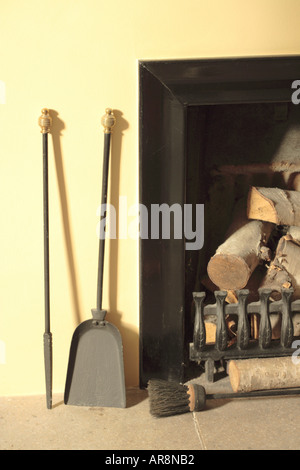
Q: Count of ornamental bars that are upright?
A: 5